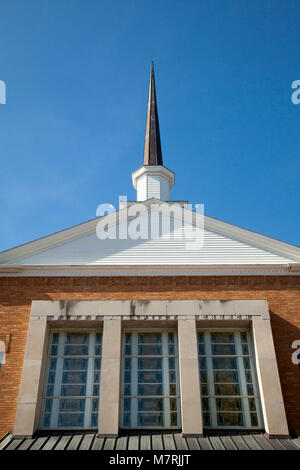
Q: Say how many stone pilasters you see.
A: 4